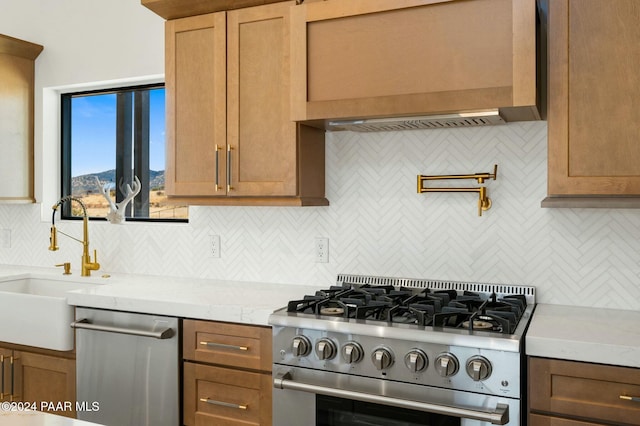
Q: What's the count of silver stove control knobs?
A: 7